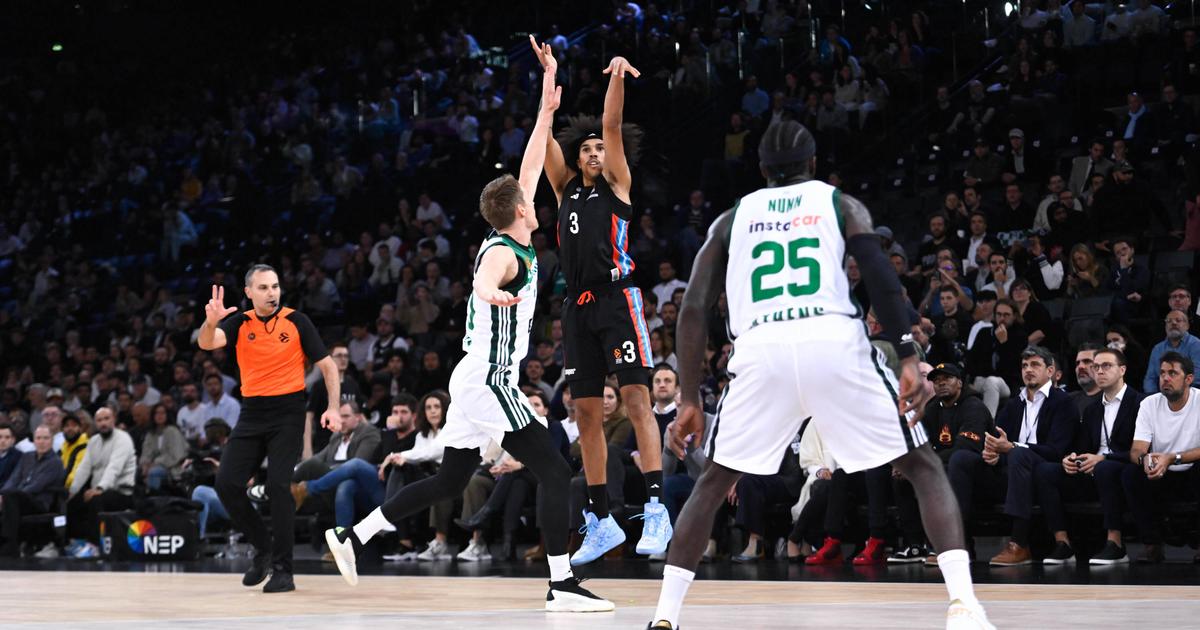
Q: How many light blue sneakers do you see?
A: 2